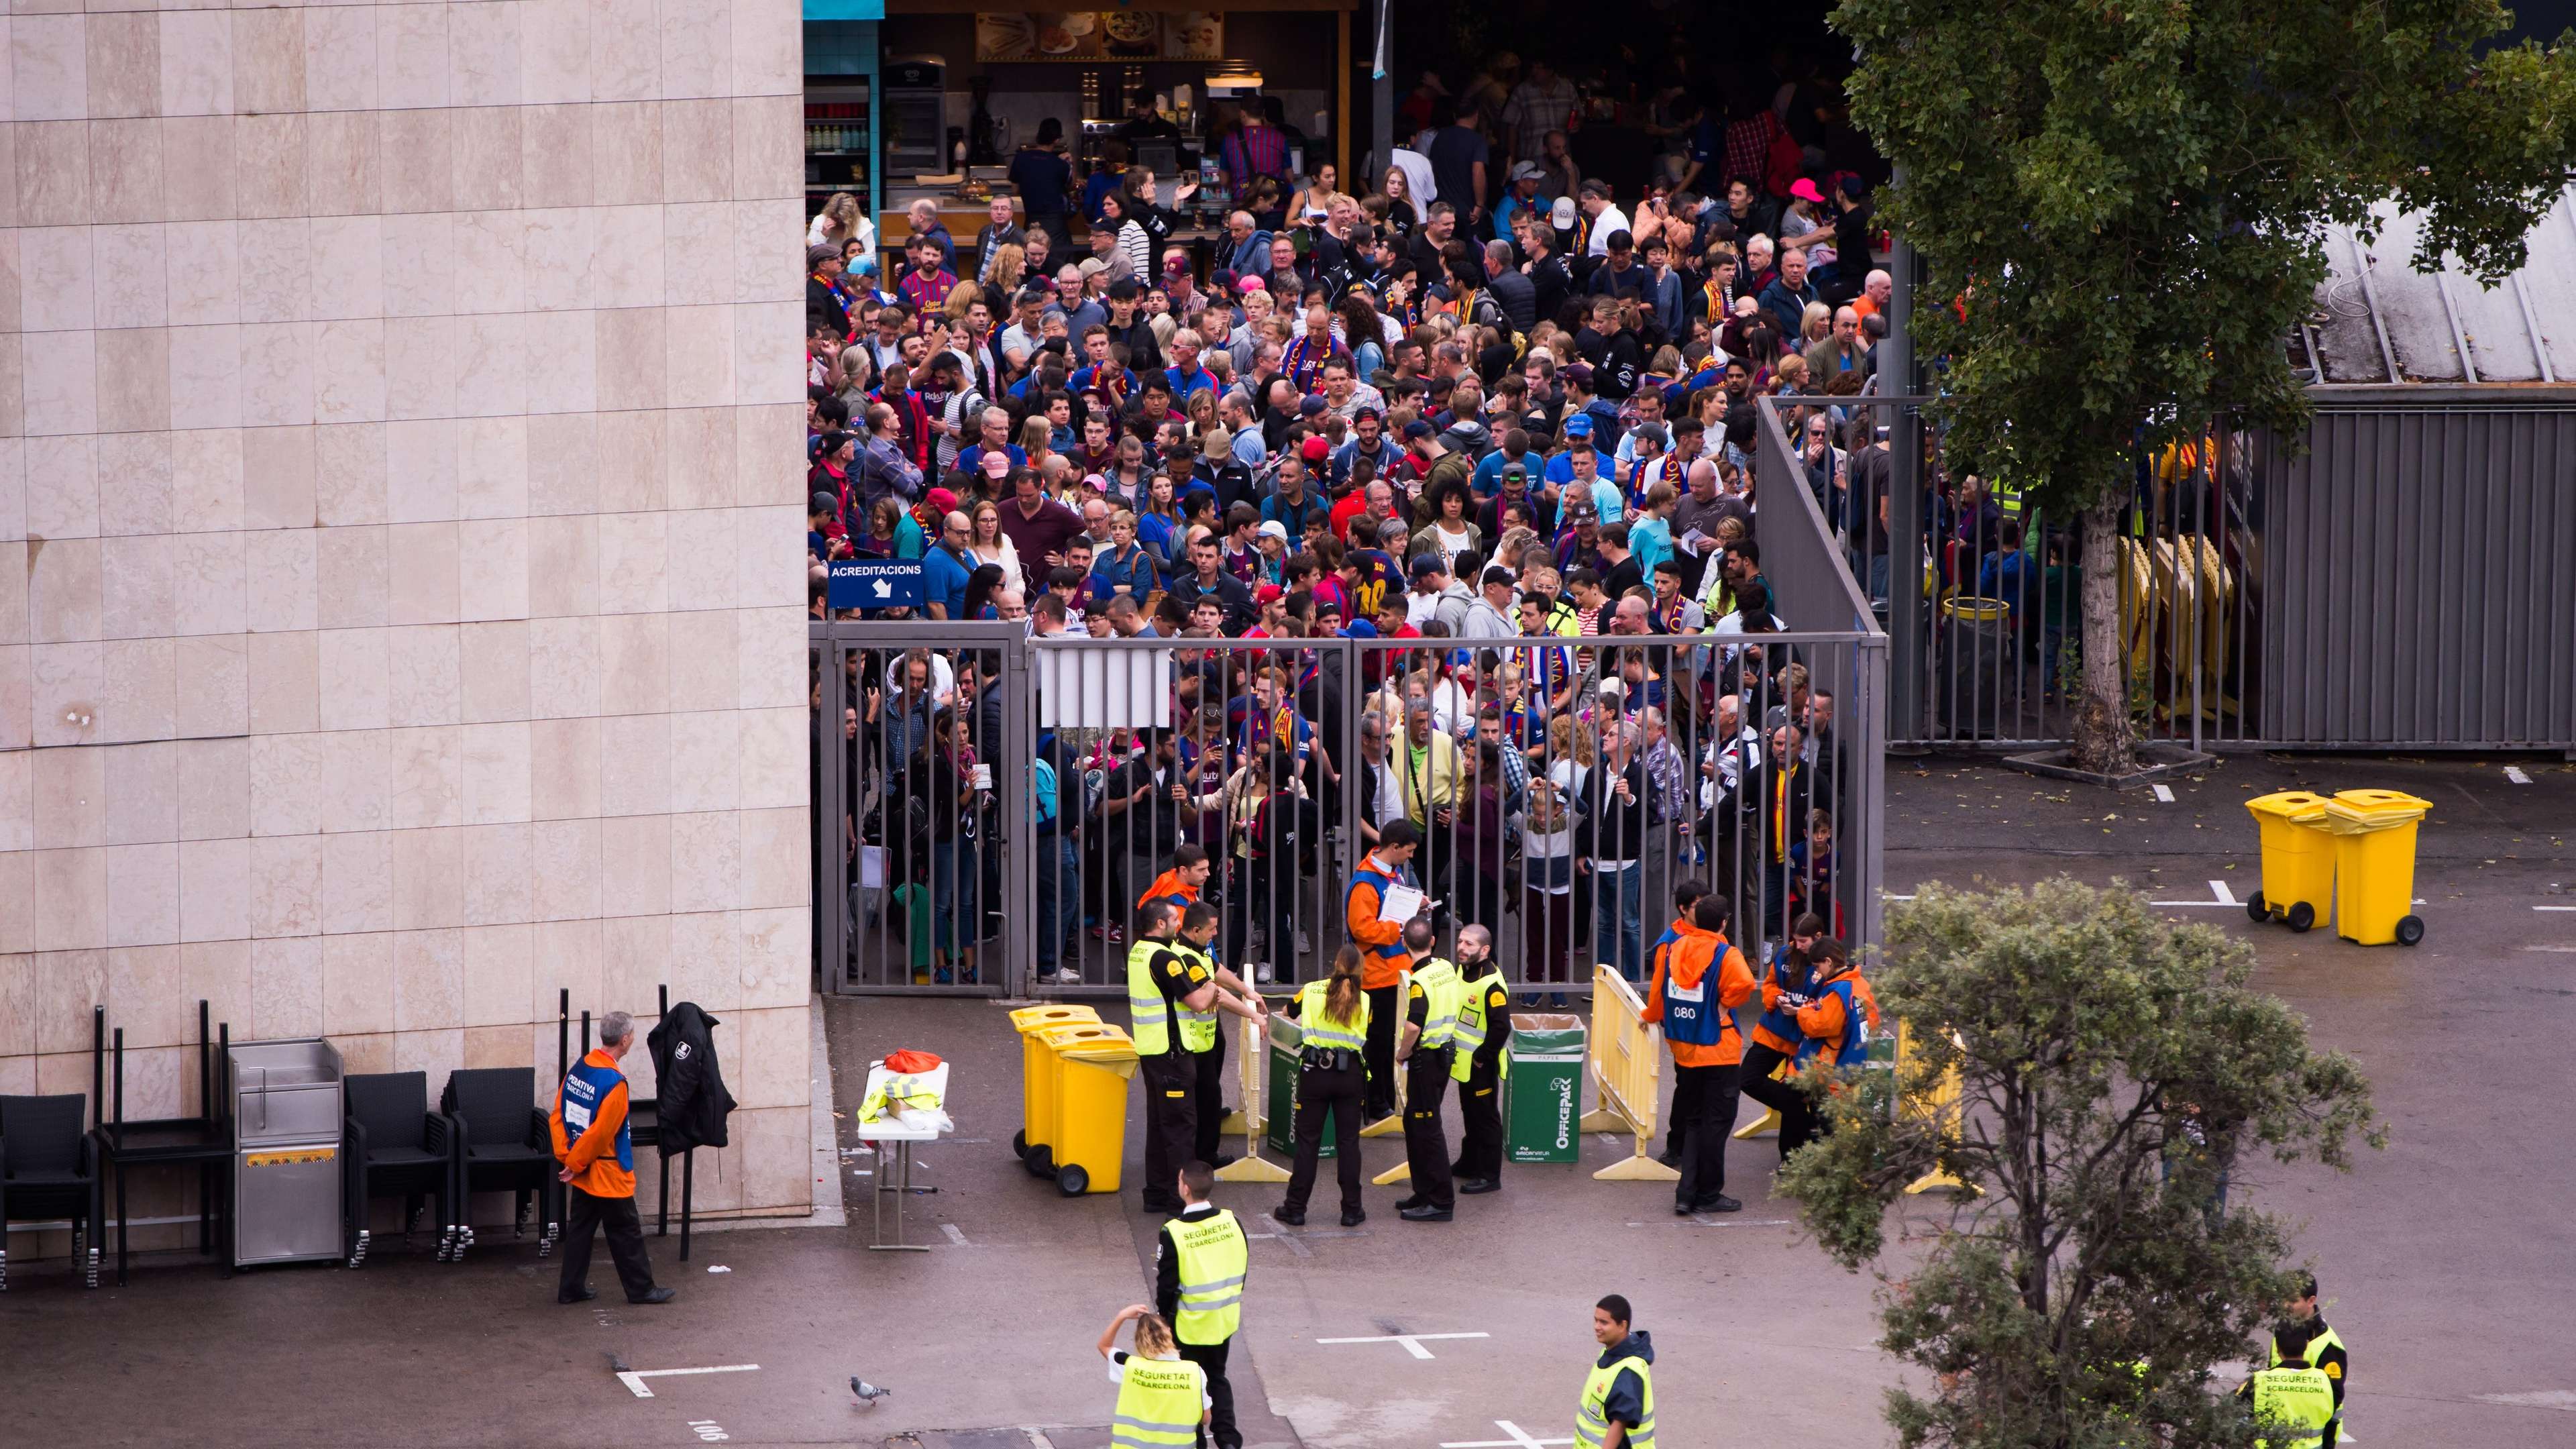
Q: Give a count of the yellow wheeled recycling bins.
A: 4